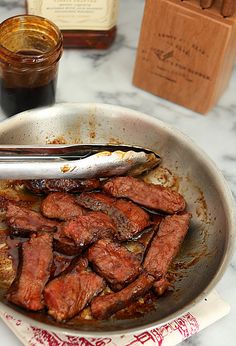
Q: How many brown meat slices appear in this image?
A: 11